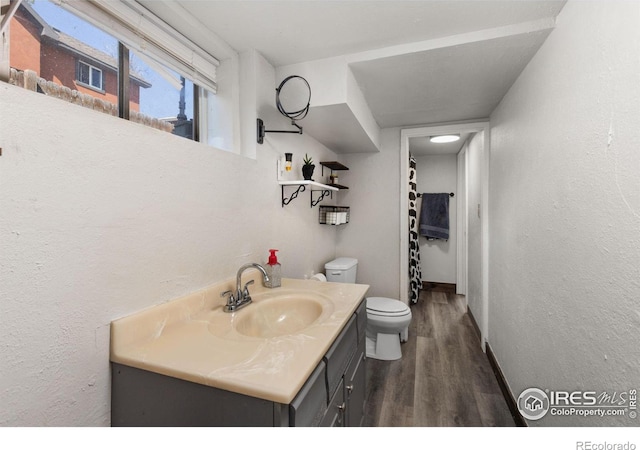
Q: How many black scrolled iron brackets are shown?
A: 2